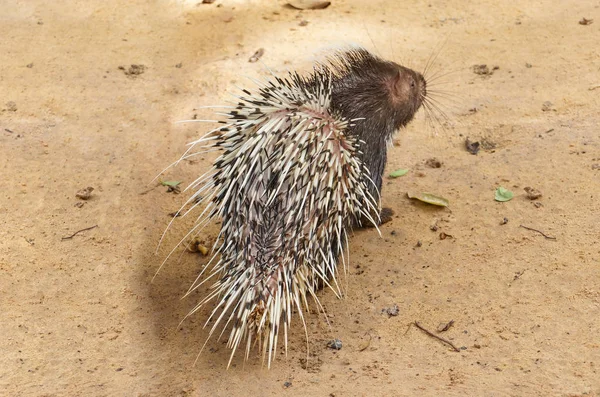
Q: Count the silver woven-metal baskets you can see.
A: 0